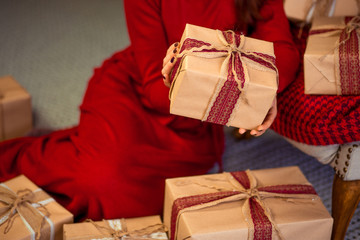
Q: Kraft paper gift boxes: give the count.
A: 7